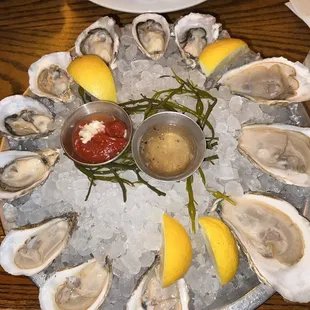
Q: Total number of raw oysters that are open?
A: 12